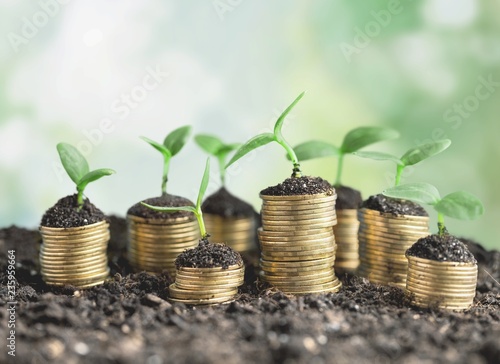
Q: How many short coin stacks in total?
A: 2